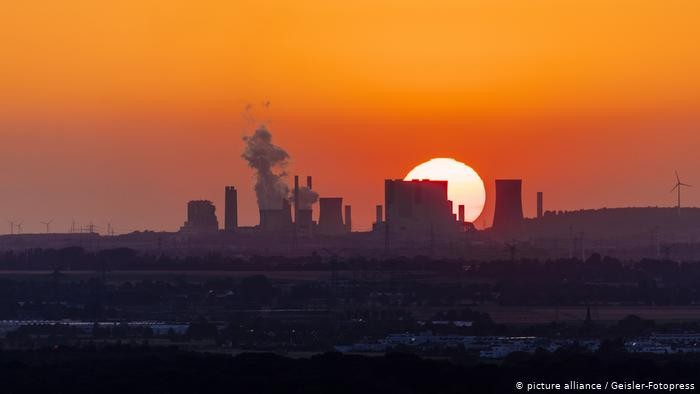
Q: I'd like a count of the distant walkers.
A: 0